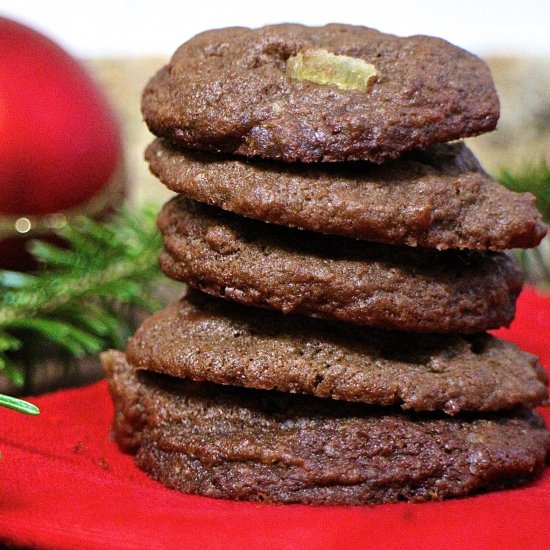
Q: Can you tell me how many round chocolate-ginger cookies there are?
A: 5